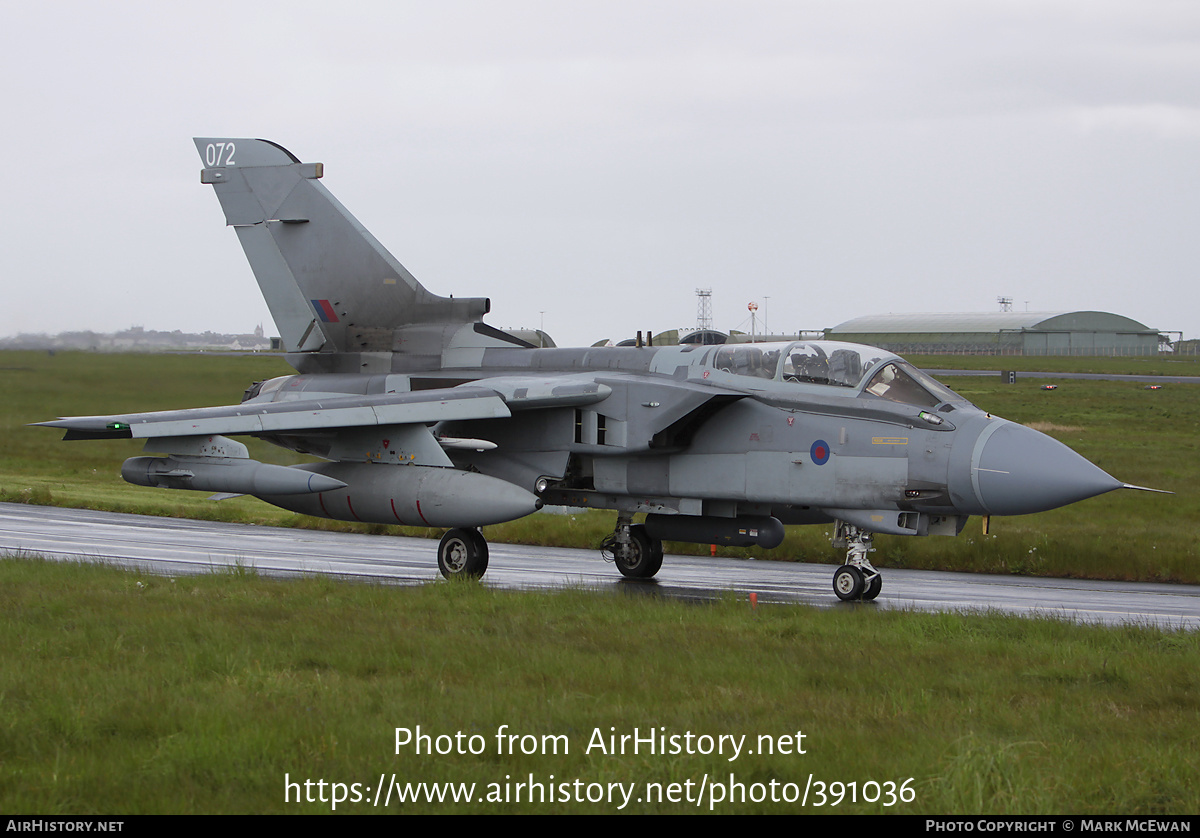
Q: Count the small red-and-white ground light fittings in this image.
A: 2